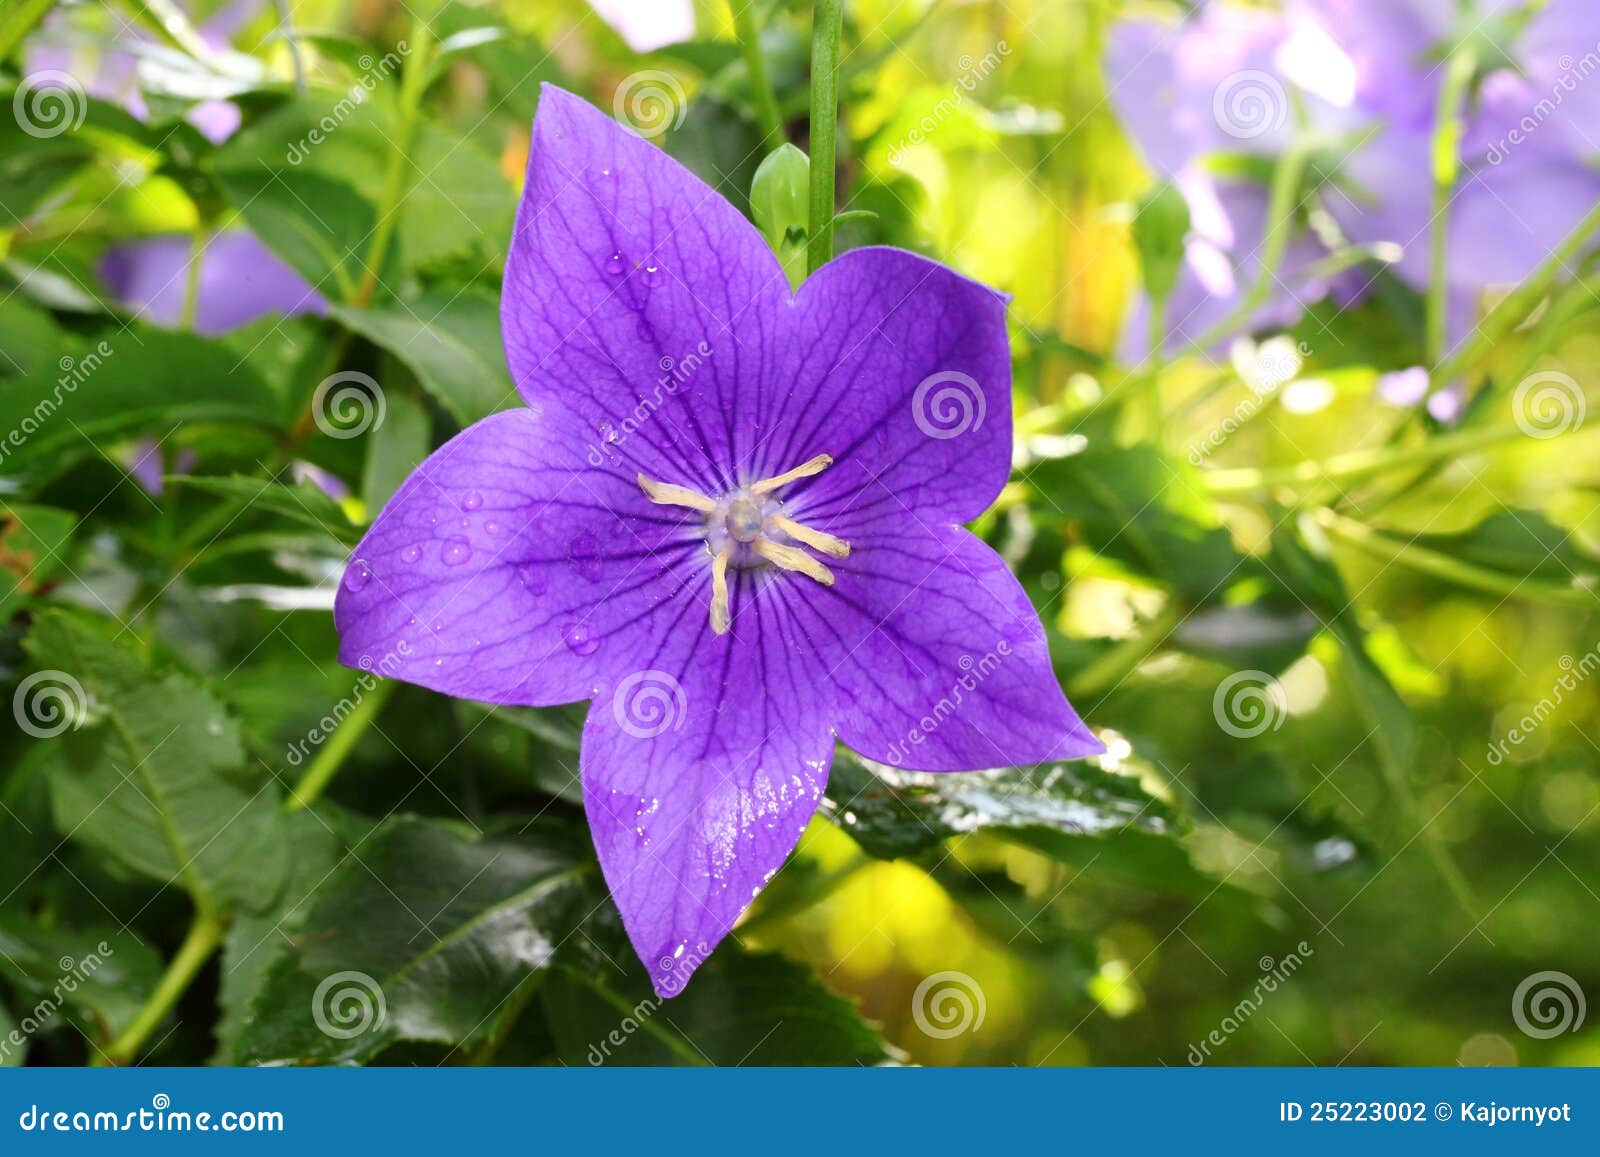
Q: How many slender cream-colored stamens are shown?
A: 5